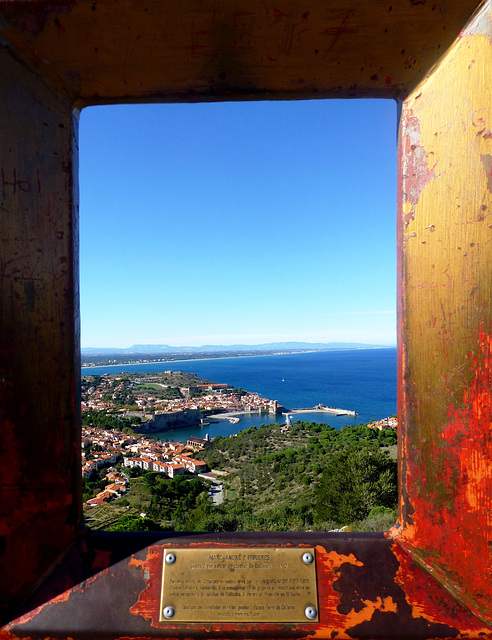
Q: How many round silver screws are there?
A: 4